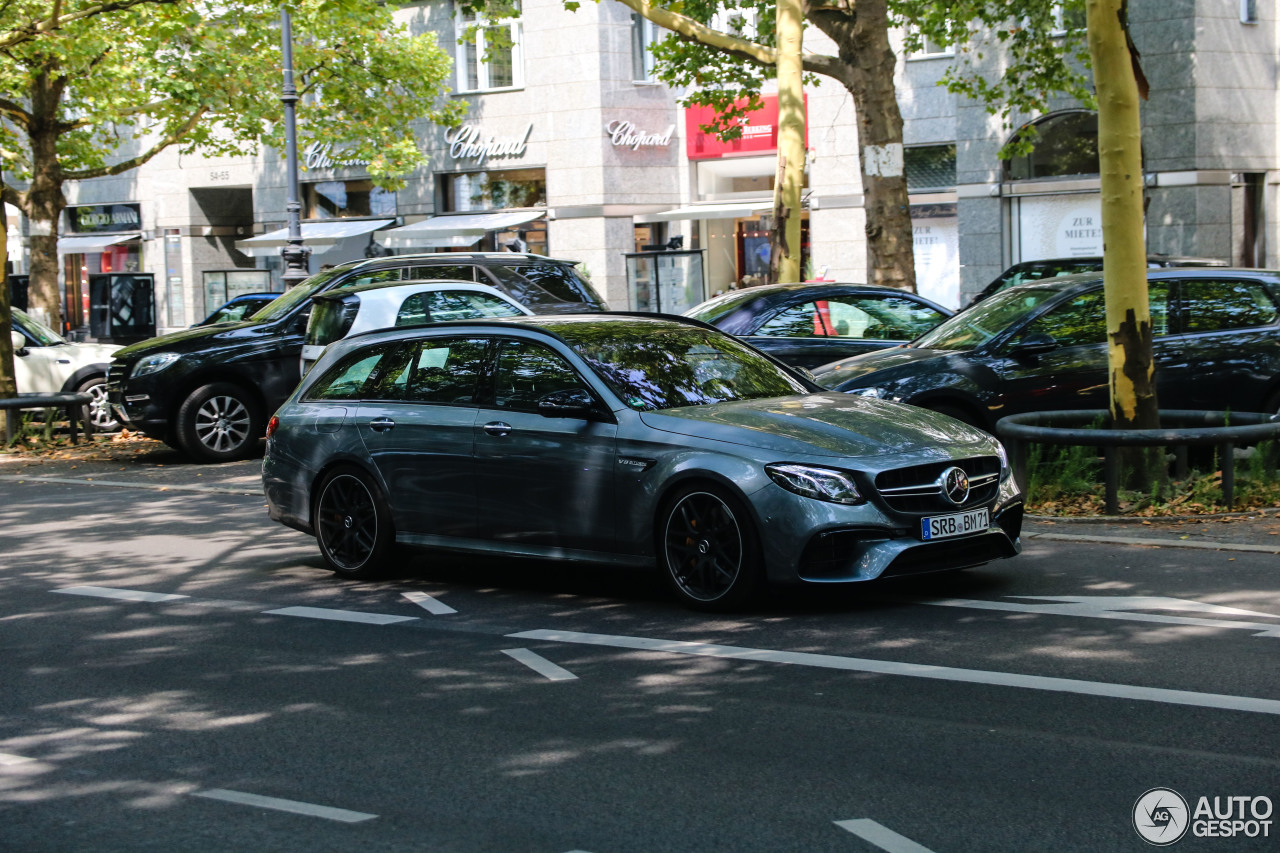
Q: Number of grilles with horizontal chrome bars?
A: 2